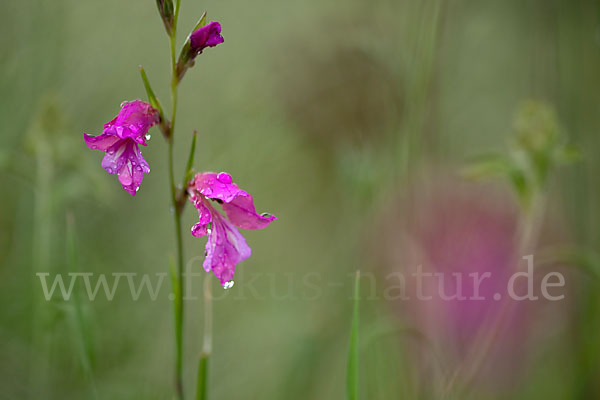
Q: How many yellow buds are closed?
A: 0